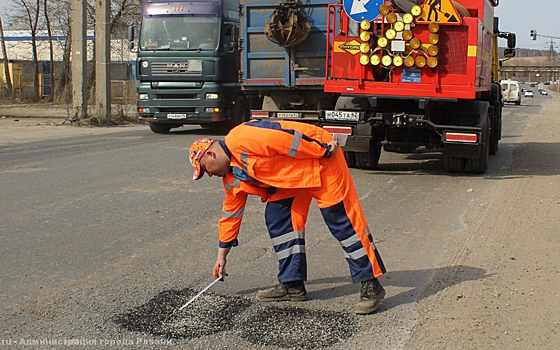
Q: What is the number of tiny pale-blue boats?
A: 0